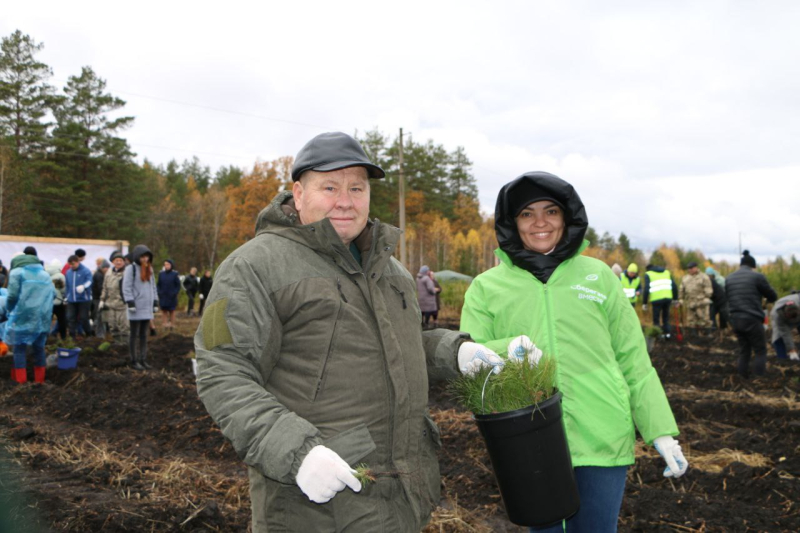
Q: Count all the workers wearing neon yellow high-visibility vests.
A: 2